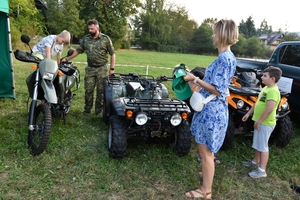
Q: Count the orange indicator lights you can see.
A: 4